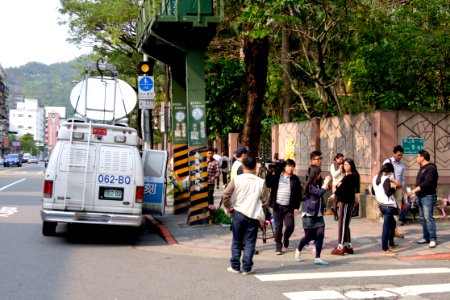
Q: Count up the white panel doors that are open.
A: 1